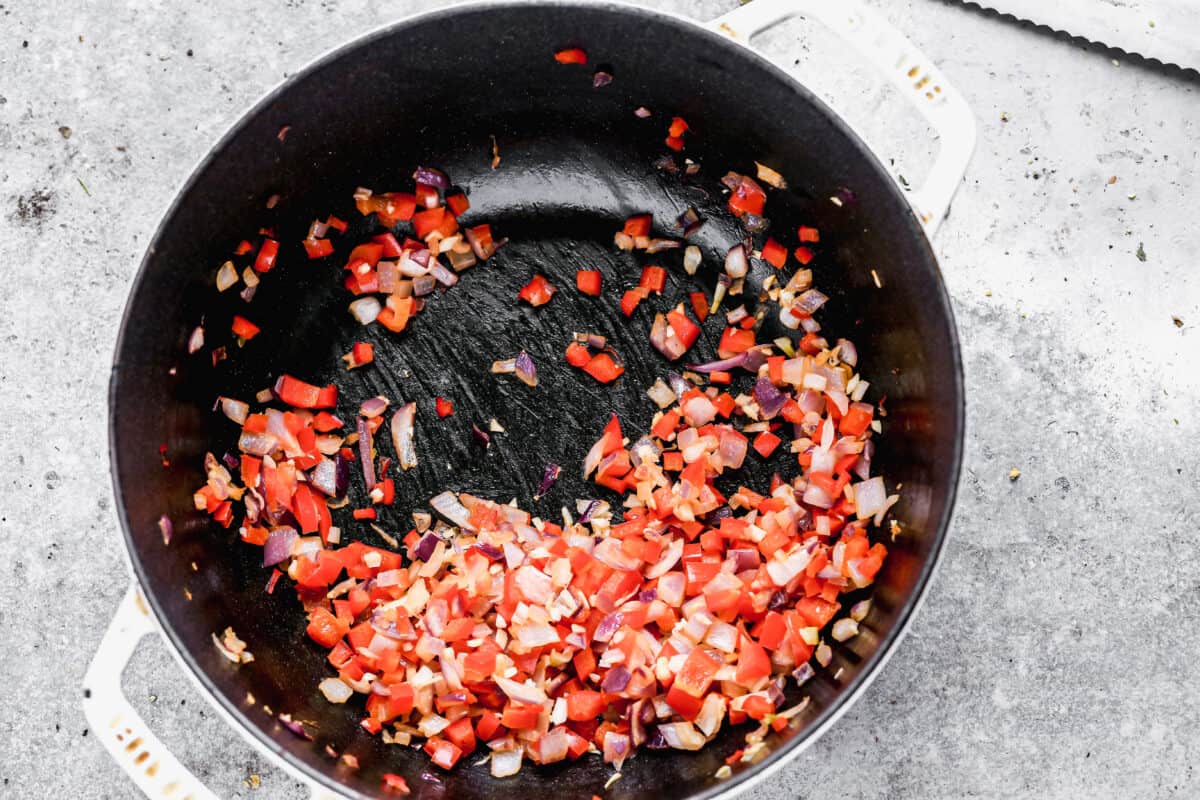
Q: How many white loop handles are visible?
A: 2